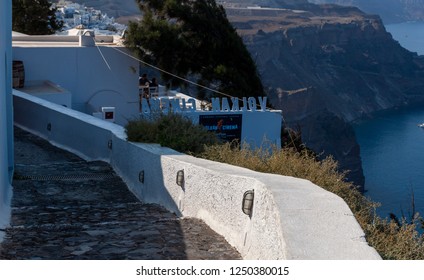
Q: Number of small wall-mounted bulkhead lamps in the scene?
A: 5